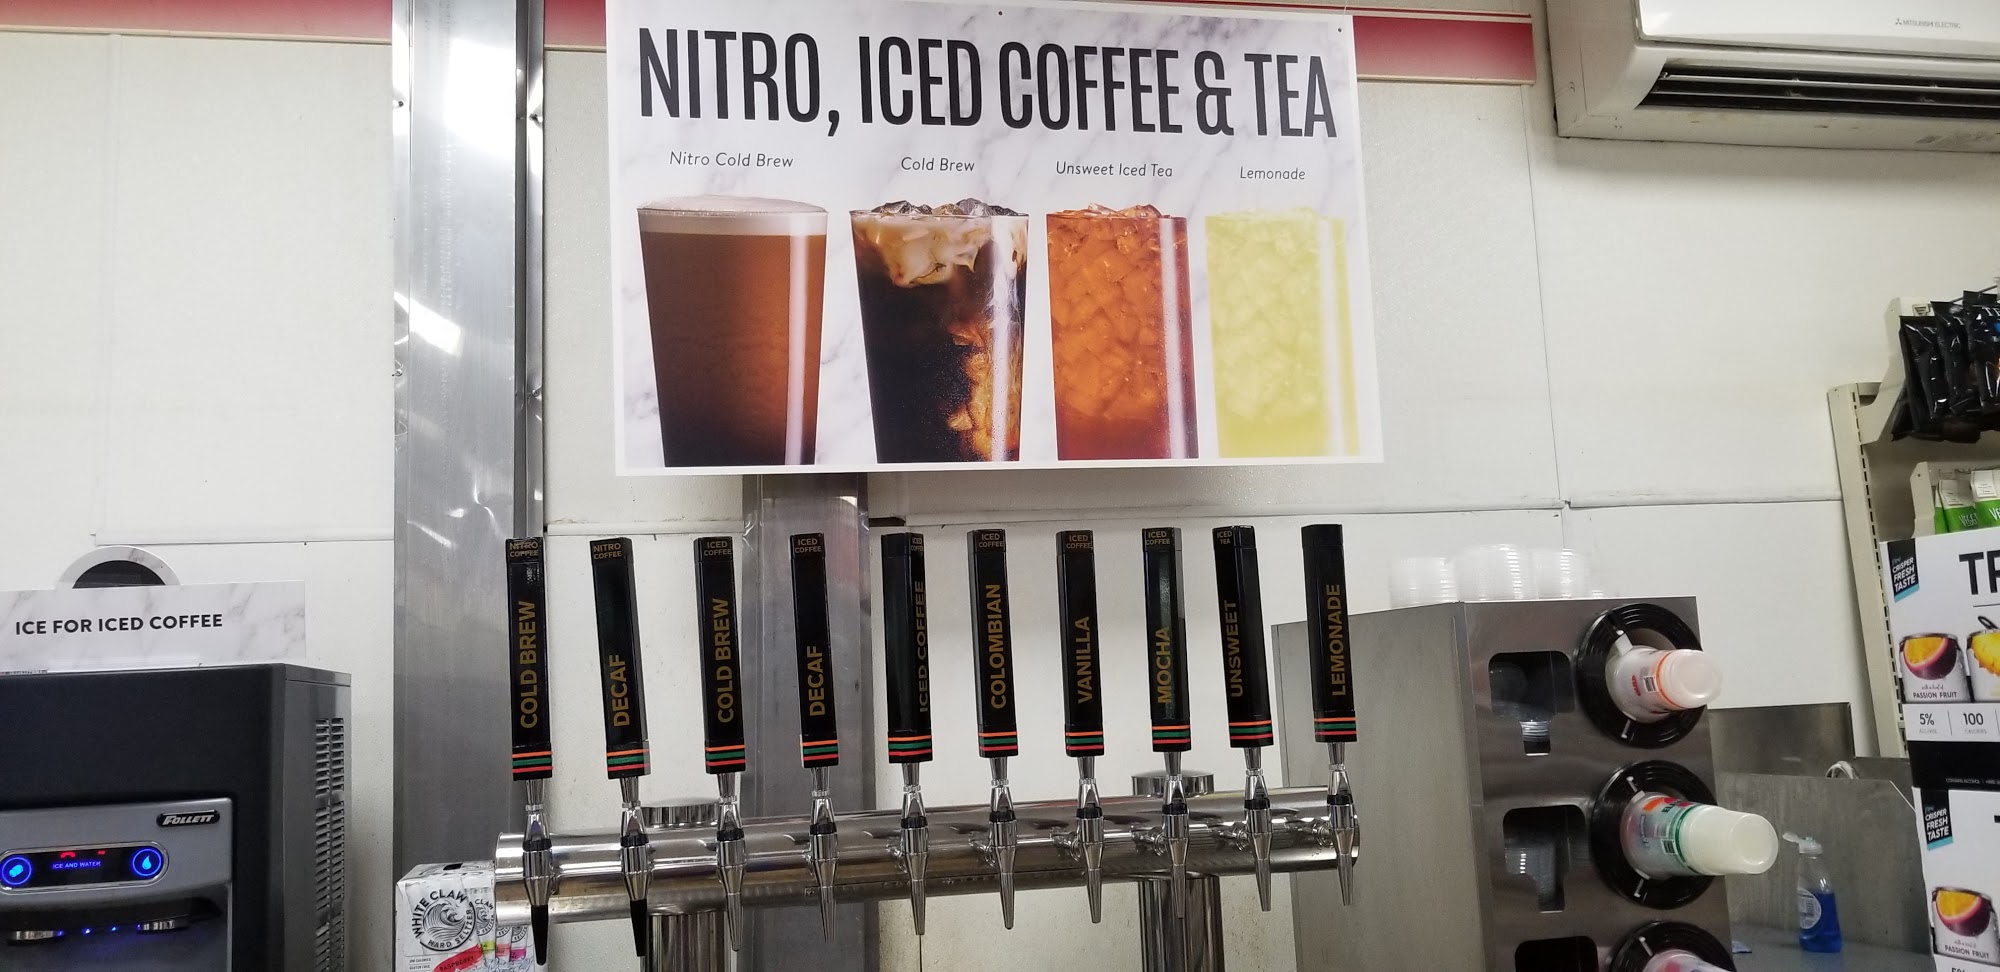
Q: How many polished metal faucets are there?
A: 10